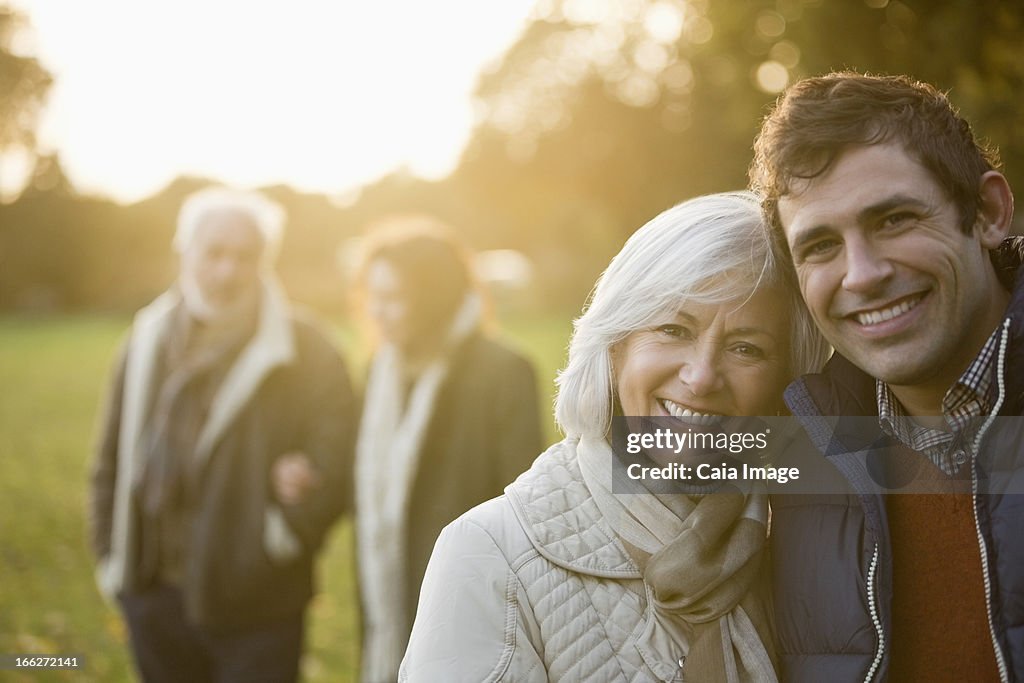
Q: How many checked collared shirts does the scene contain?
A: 1